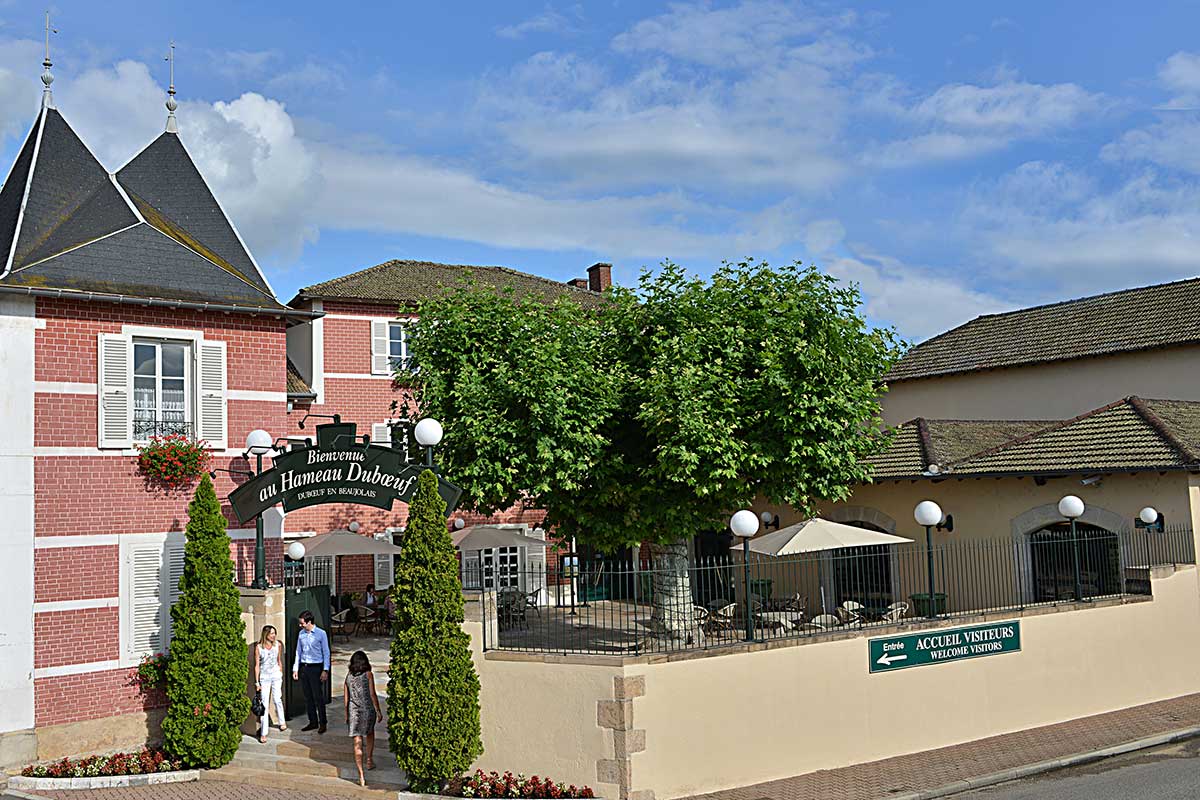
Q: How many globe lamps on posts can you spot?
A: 5